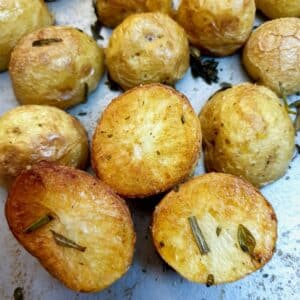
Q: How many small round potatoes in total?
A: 12